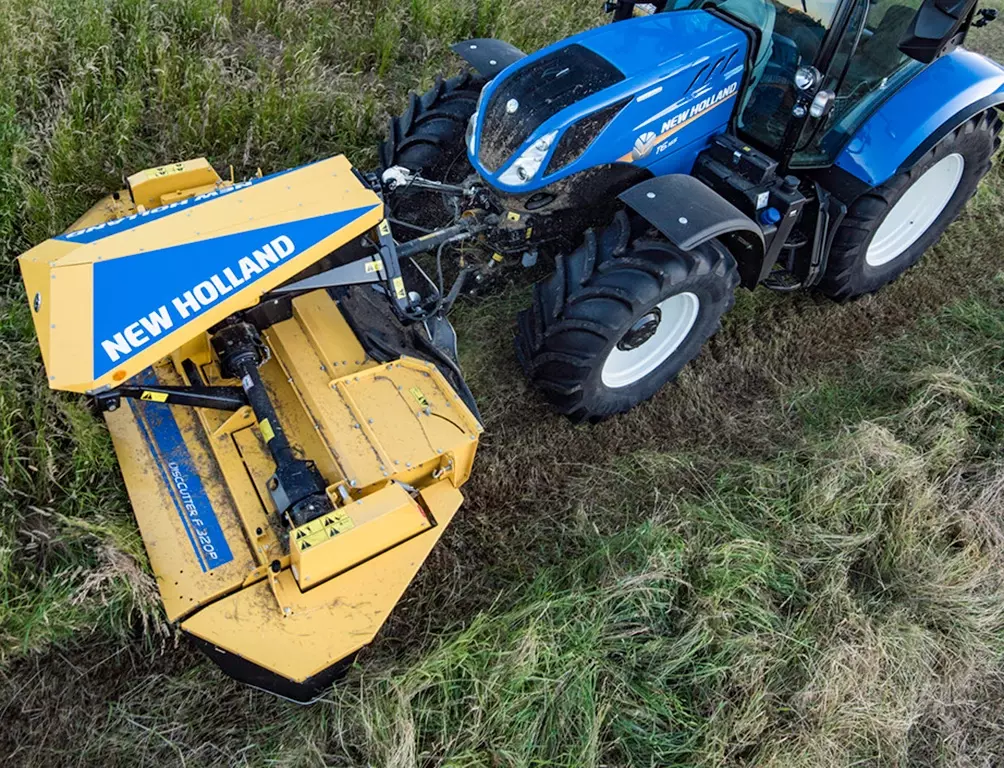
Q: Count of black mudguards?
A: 2